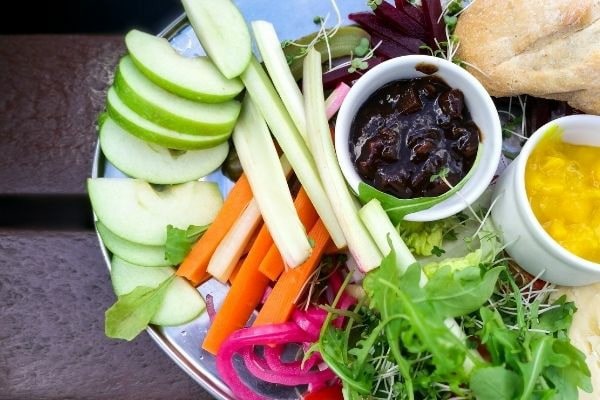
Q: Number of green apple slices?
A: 8